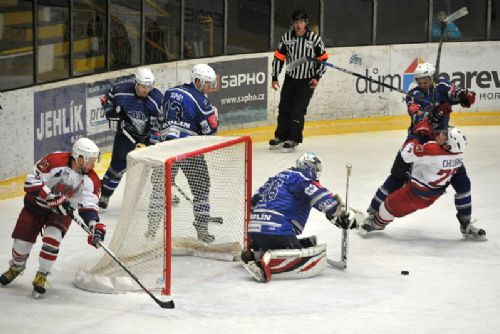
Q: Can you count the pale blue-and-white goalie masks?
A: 1